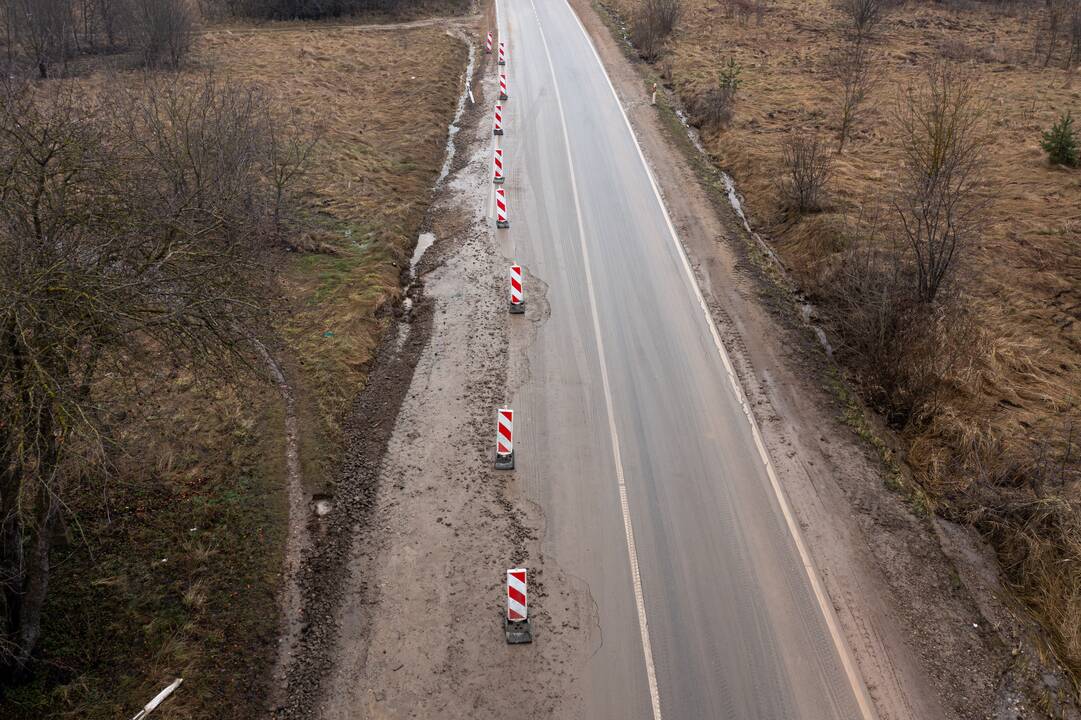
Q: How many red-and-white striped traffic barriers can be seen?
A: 9